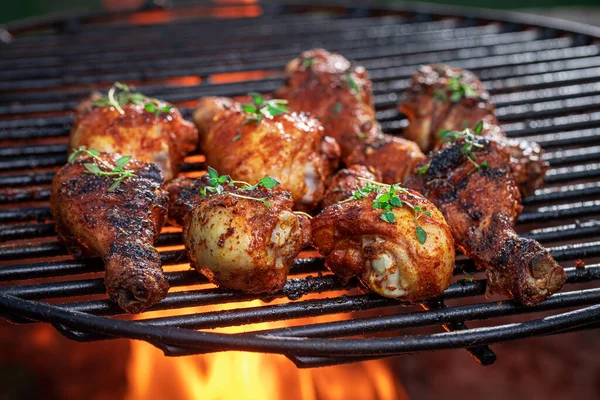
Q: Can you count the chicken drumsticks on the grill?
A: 8